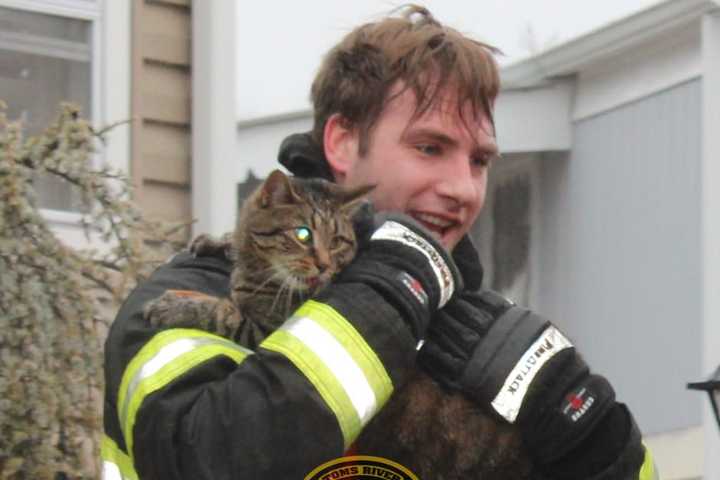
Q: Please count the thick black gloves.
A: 2